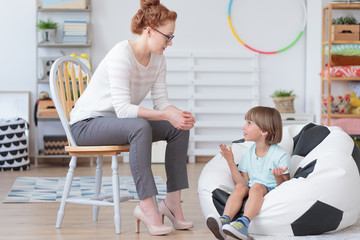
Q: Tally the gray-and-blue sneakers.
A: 2